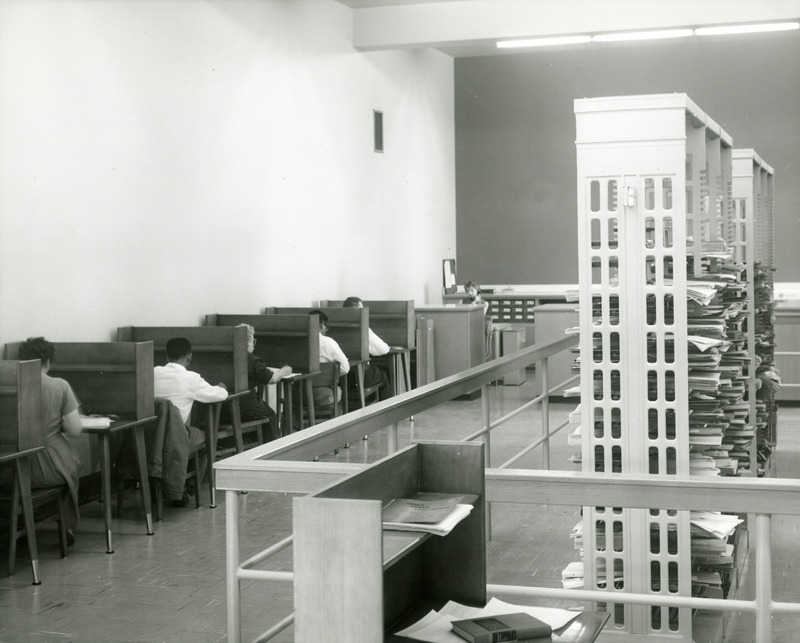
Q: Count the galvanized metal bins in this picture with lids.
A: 0